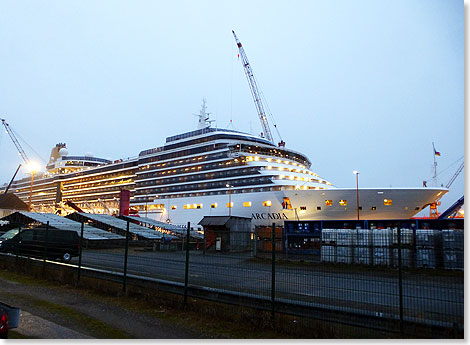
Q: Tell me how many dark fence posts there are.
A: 7